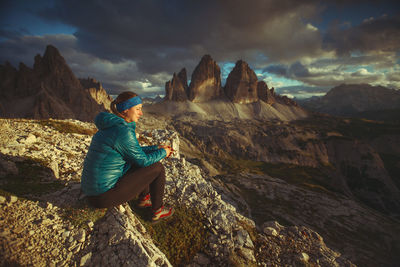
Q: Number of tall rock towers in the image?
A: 3